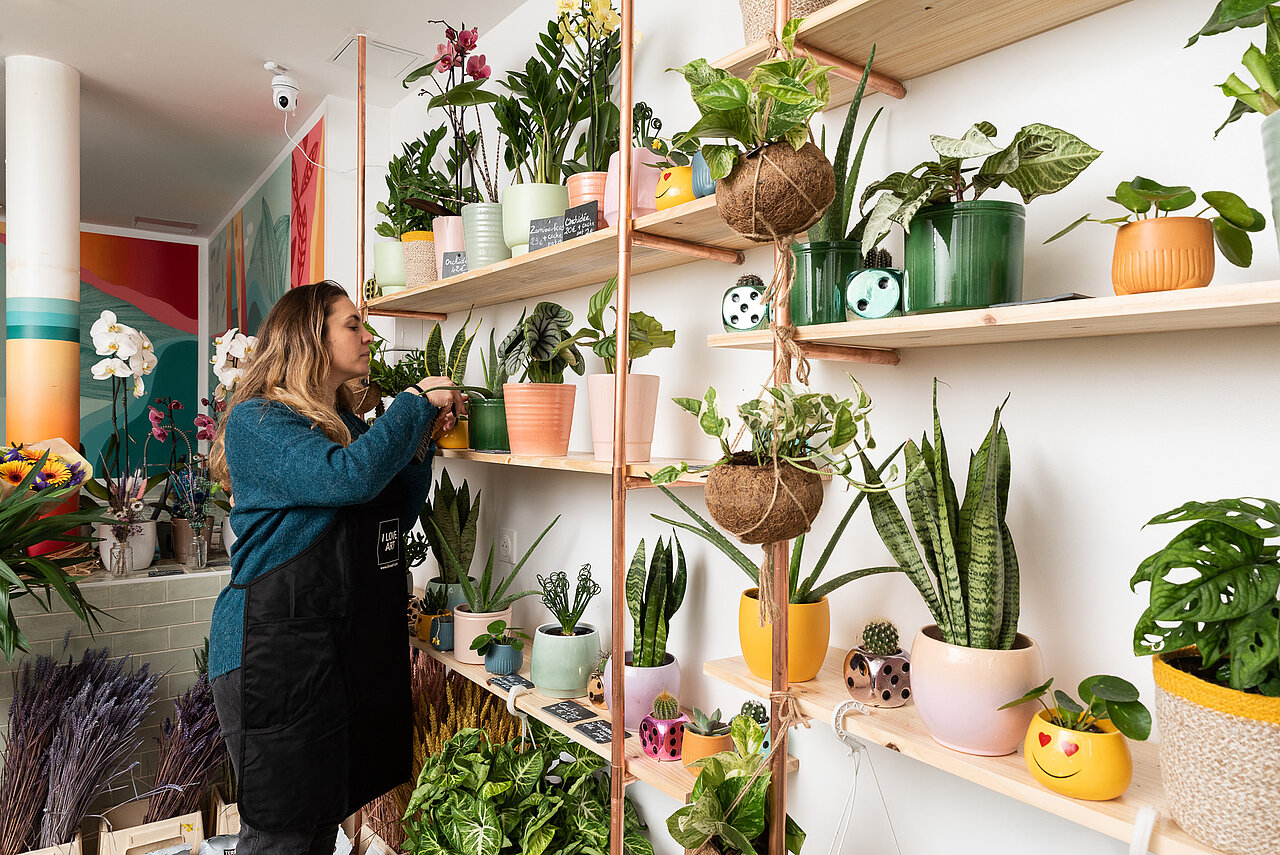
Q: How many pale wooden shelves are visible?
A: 6